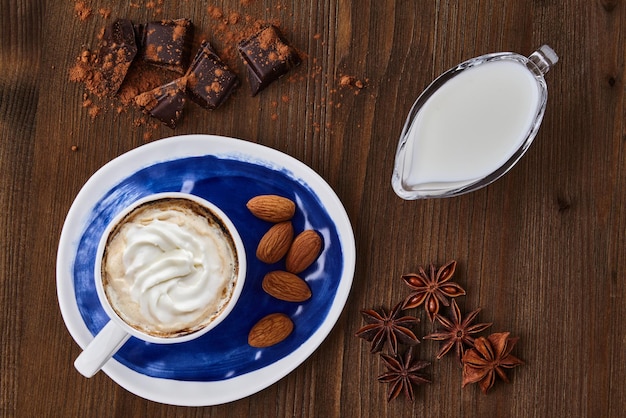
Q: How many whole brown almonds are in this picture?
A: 5